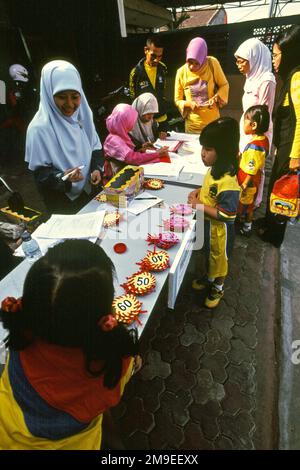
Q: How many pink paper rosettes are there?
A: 3